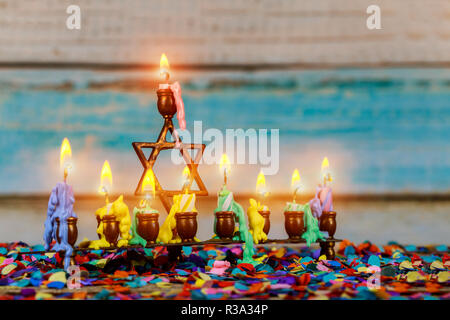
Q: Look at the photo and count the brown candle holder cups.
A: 9